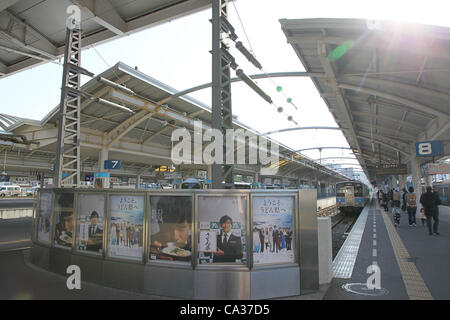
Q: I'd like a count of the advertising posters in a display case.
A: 7